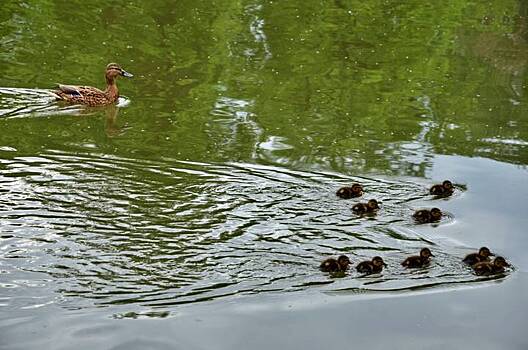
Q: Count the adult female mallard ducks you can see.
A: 1